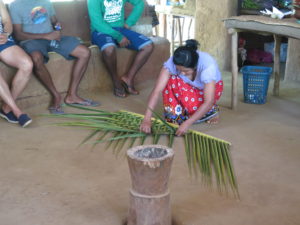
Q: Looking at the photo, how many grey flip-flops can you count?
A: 2